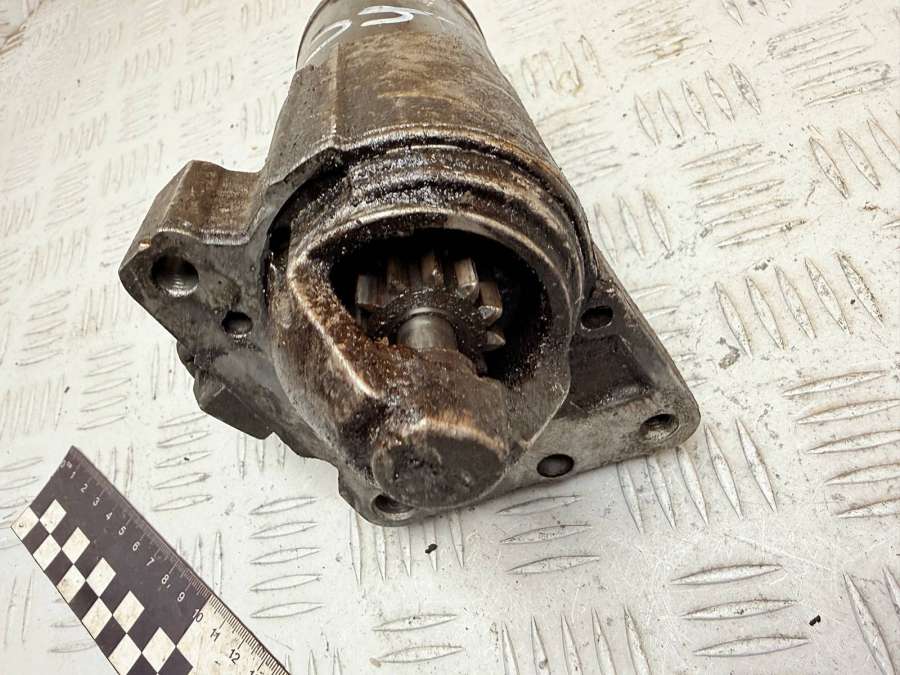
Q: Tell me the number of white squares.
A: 10